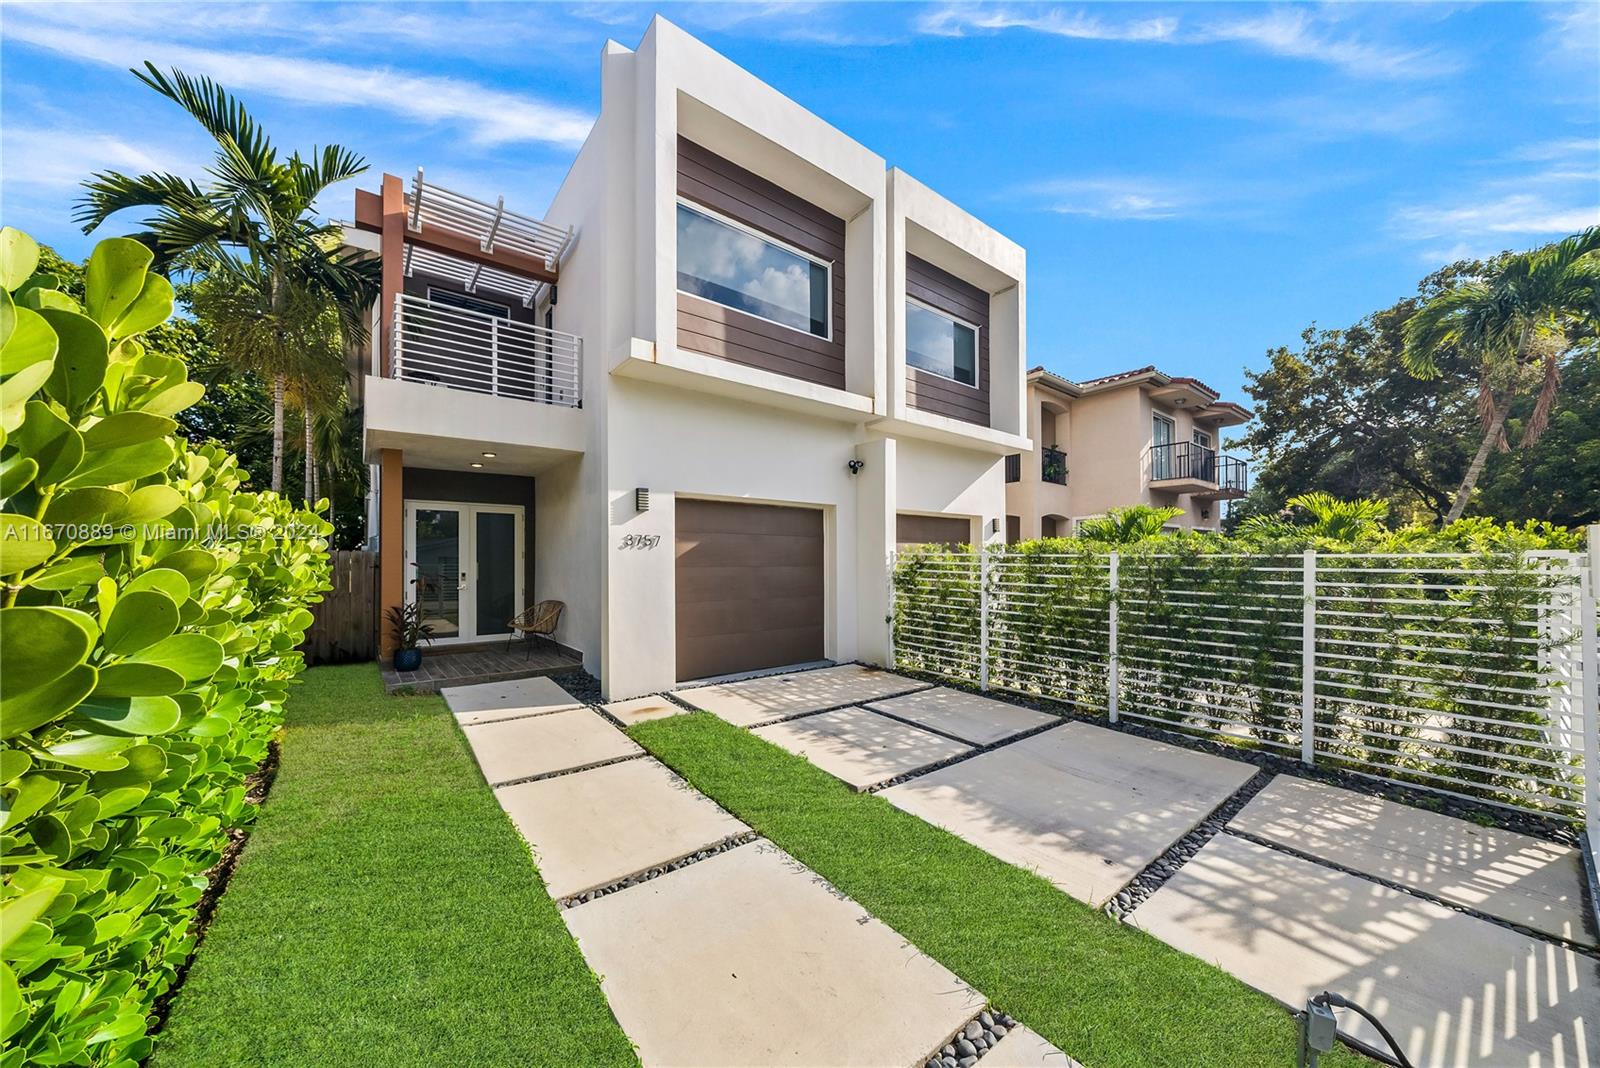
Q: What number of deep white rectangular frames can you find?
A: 2